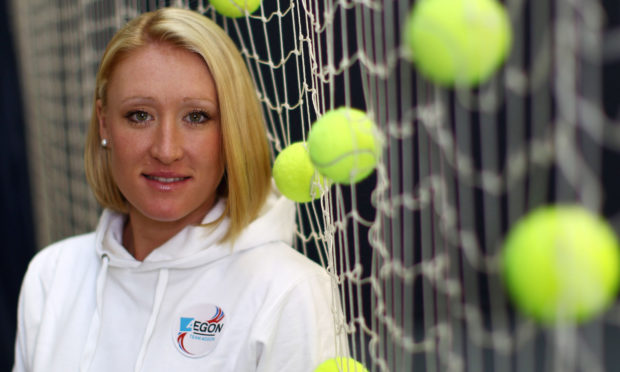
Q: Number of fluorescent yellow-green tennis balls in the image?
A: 6